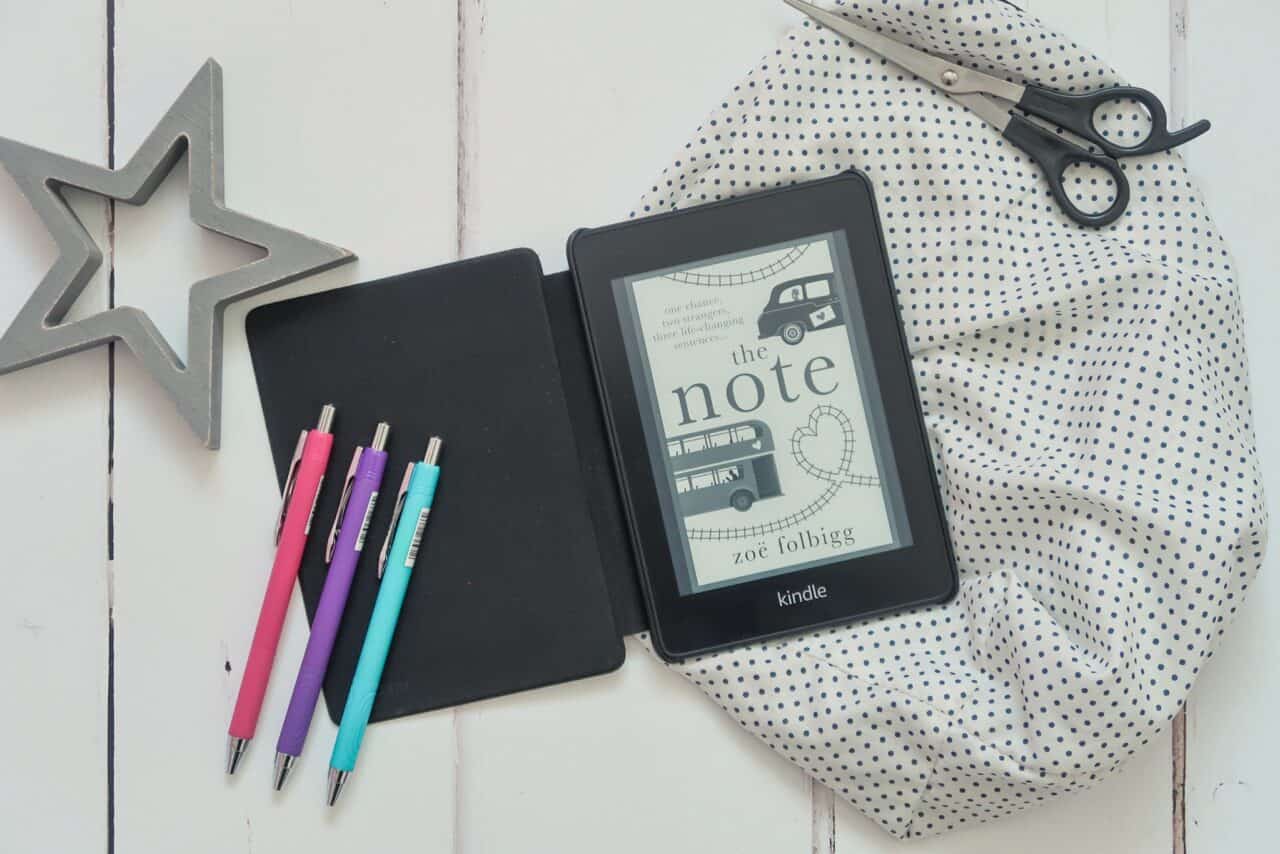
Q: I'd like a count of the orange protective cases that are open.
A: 0